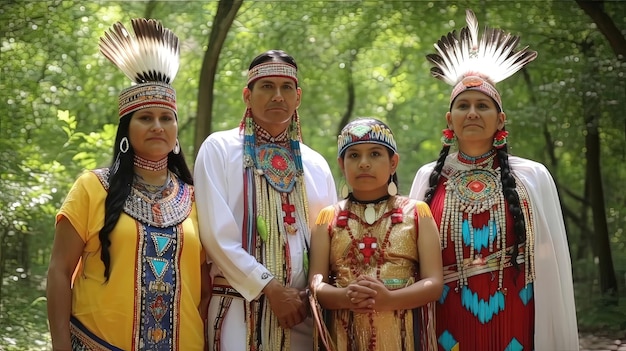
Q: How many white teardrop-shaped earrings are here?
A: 4